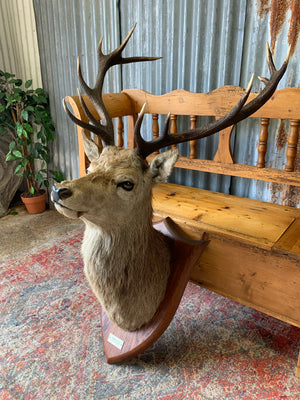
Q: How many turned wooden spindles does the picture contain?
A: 7